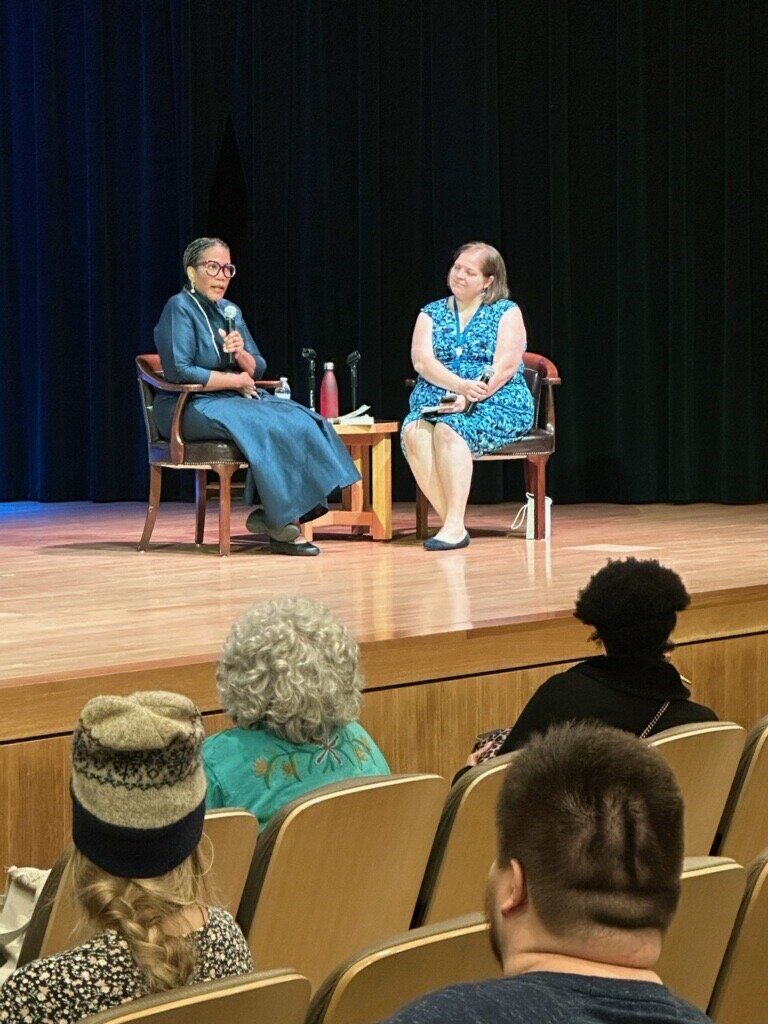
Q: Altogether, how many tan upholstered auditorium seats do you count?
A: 9